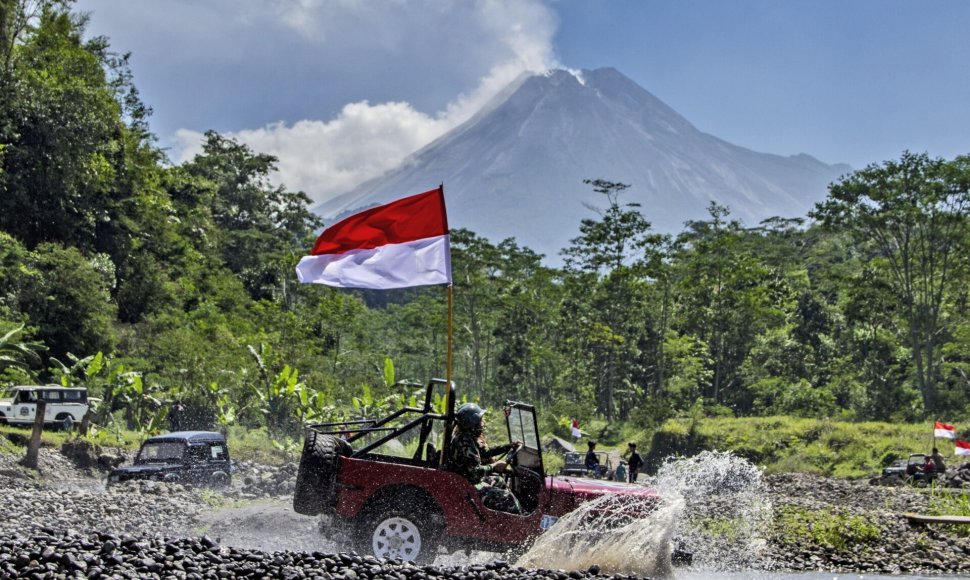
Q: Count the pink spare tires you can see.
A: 0